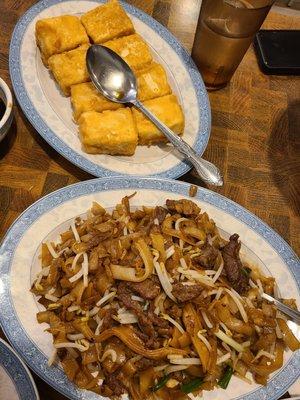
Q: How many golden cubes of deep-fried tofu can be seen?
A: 8